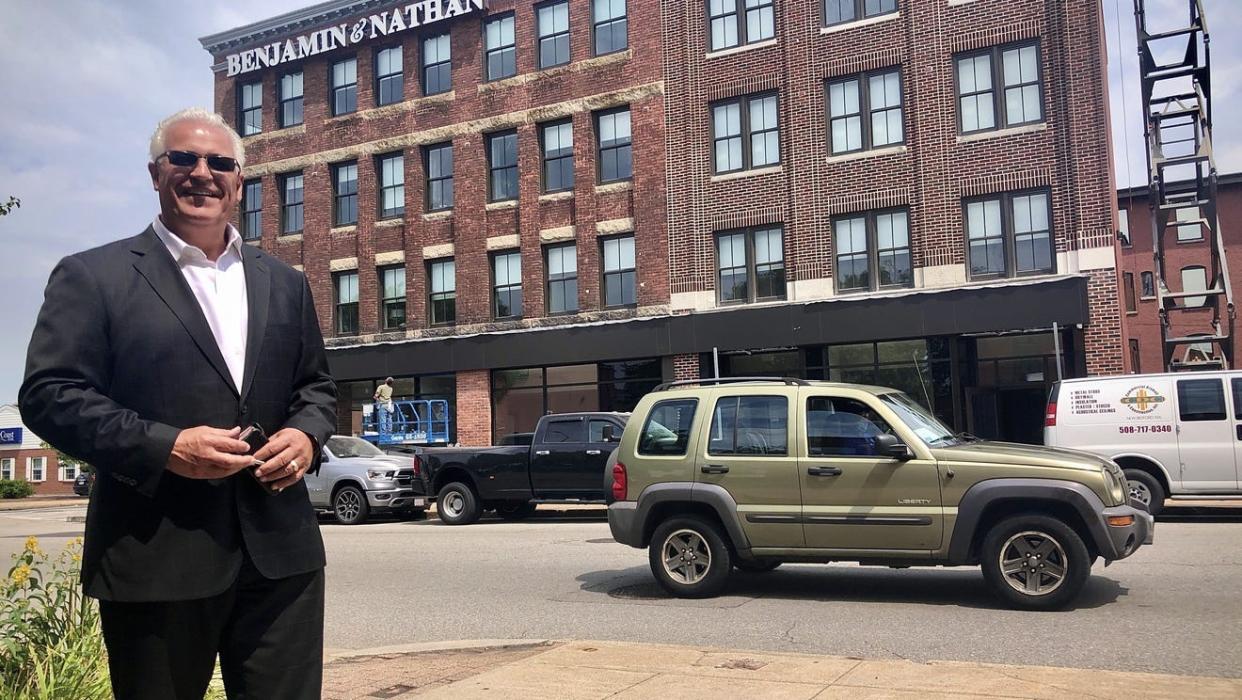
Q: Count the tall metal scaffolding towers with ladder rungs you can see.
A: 1